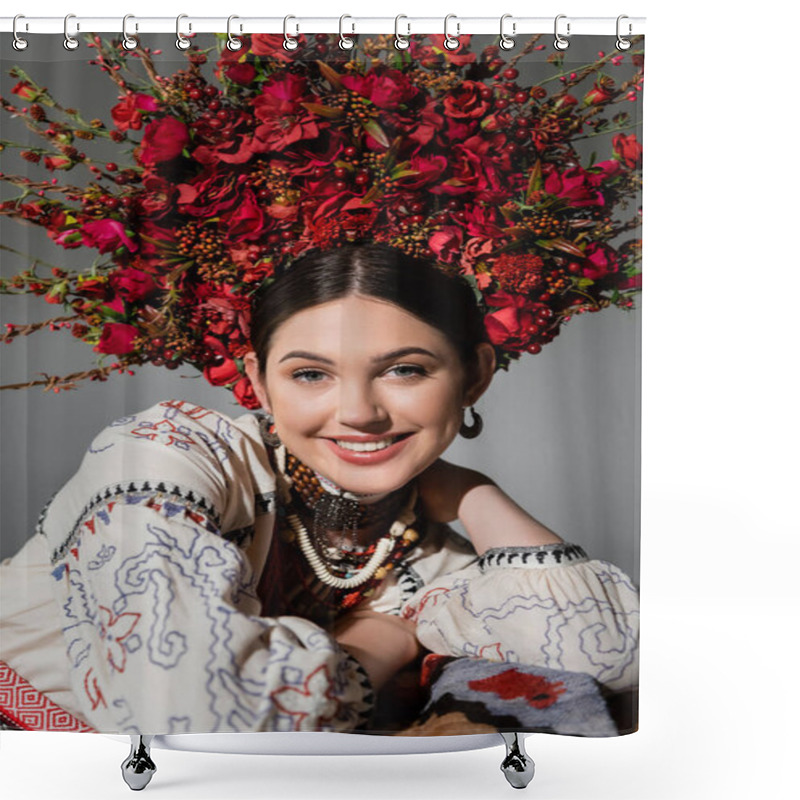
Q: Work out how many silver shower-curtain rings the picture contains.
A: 12